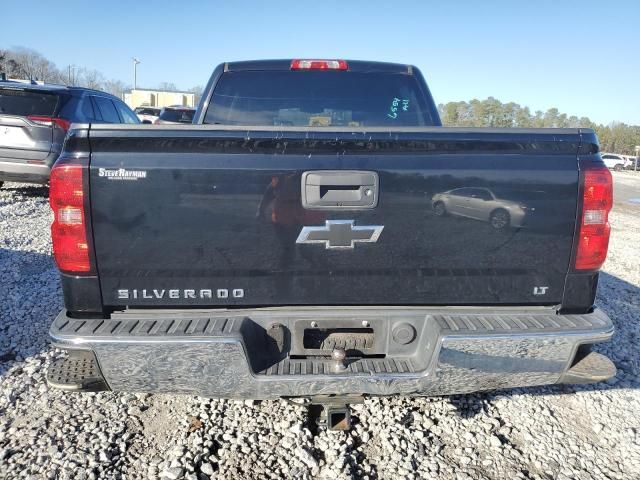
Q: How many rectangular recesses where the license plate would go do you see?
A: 1